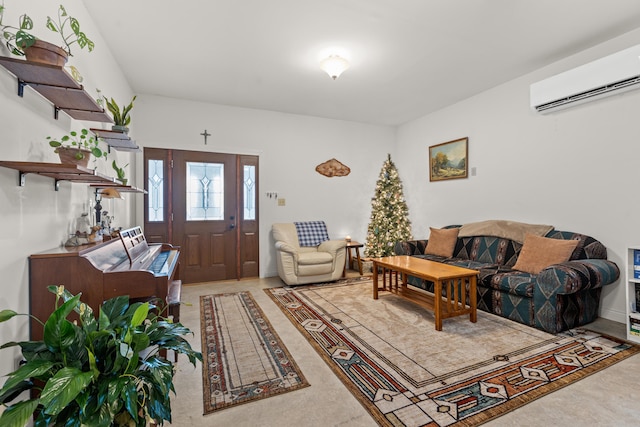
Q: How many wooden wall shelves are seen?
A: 4